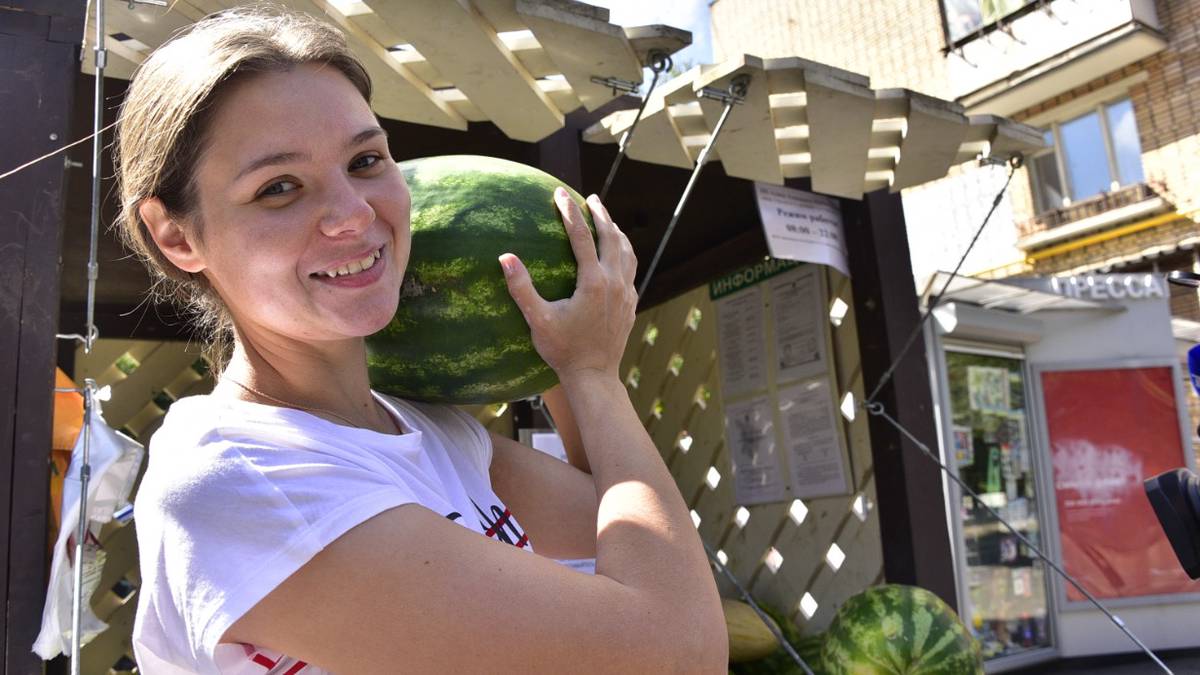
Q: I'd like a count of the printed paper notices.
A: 5